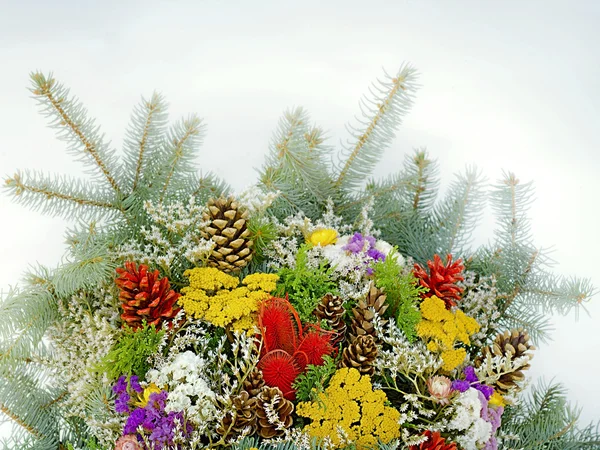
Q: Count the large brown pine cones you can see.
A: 2